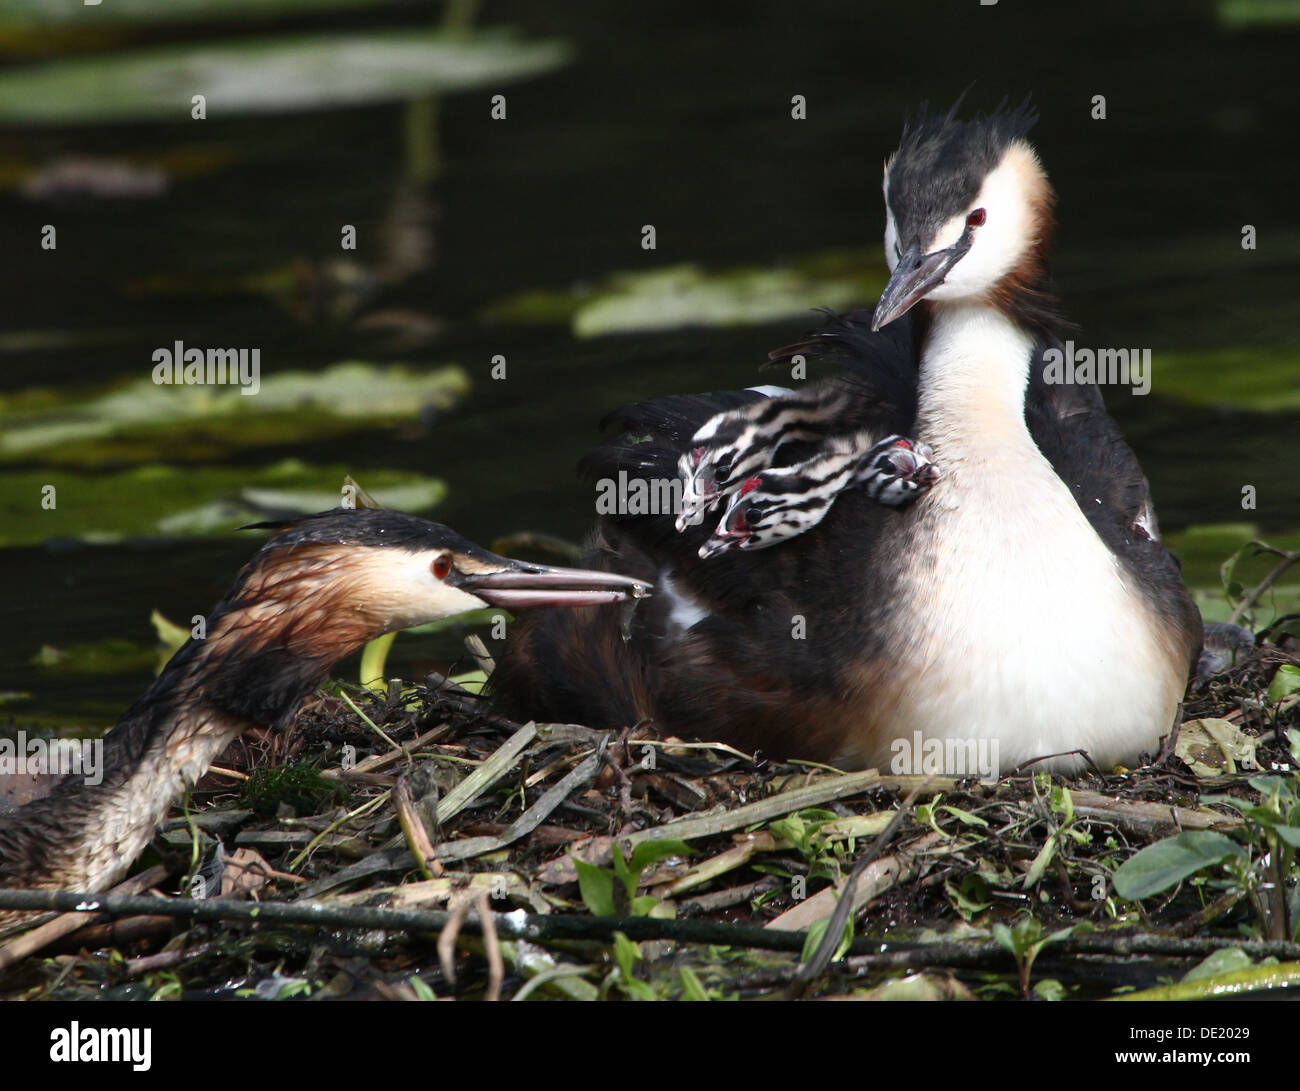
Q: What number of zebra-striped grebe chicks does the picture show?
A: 3